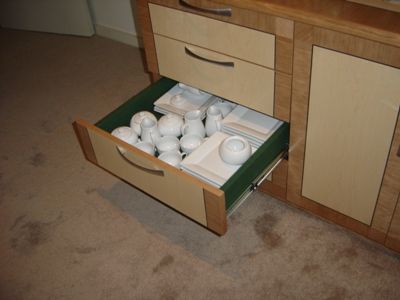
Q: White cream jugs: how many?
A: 3